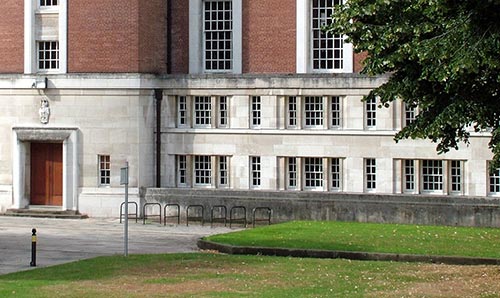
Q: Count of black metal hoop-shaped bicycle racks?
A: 7